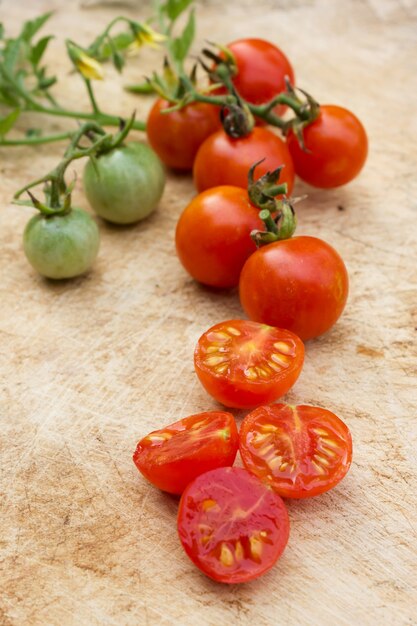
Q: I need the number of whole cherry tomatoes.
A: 8